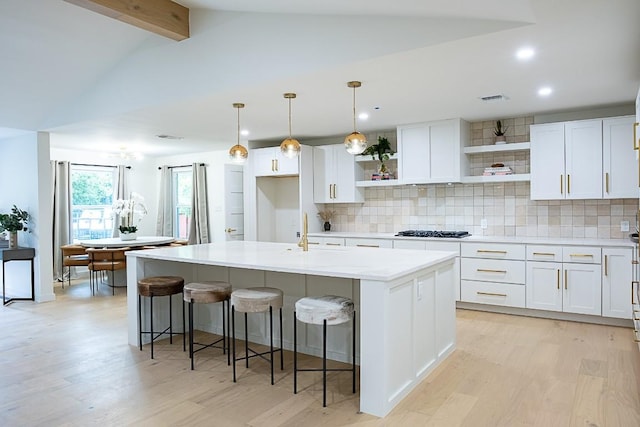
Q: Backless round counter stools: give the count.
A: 4